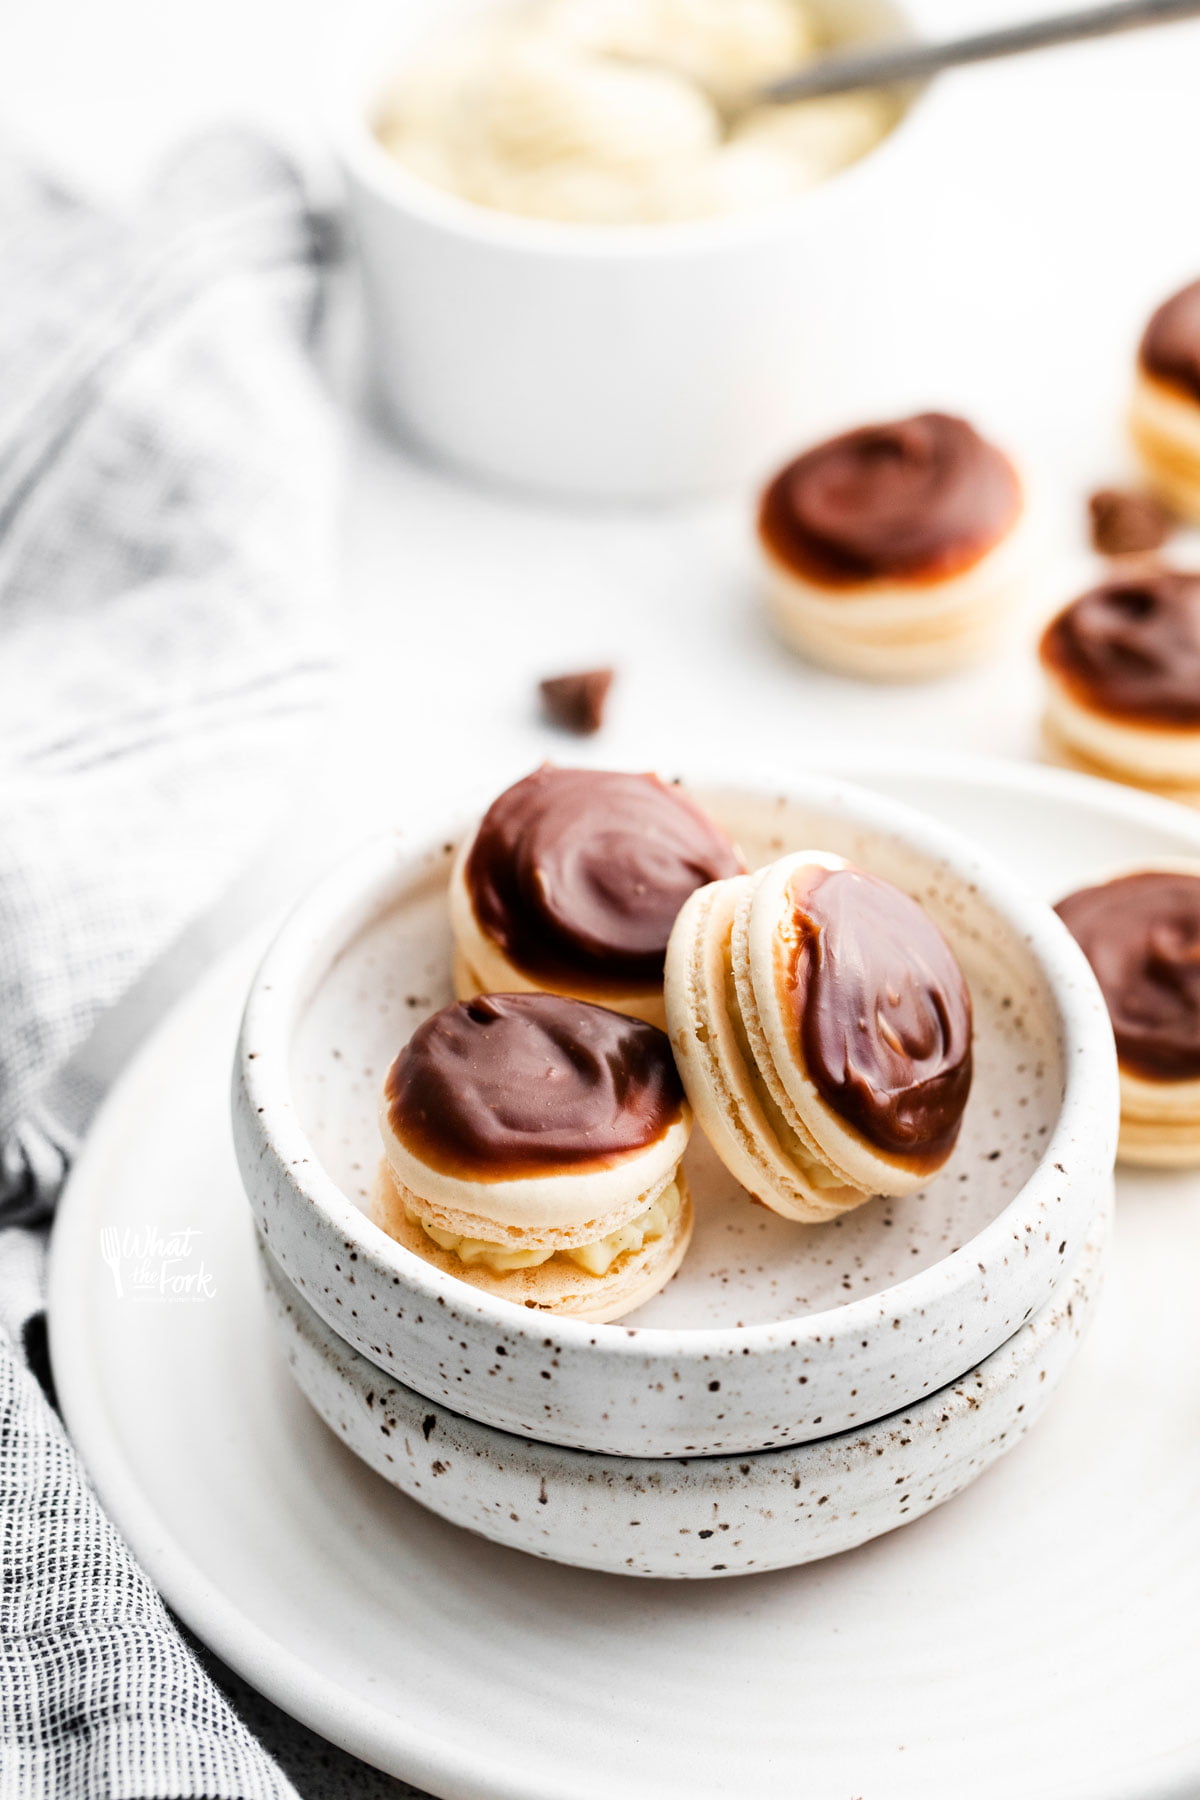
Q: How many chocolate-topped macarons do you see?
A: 7